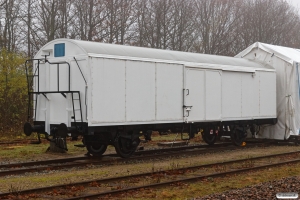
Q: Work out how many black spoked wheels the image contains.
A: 4